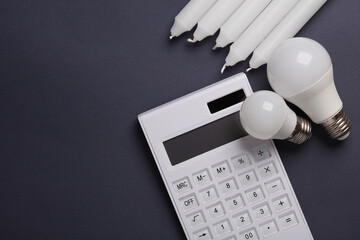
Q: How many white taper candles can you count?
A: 5